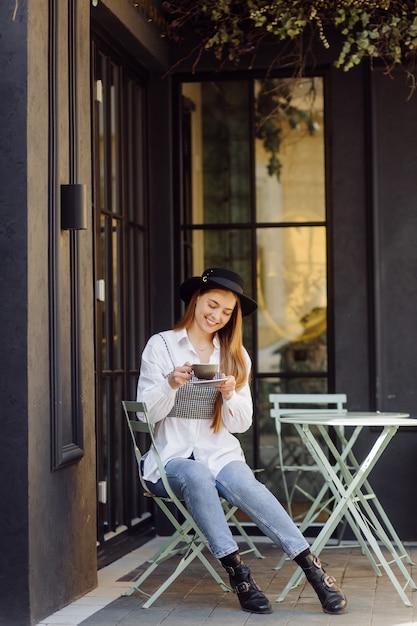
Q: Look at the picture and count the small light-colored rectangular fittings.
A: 3